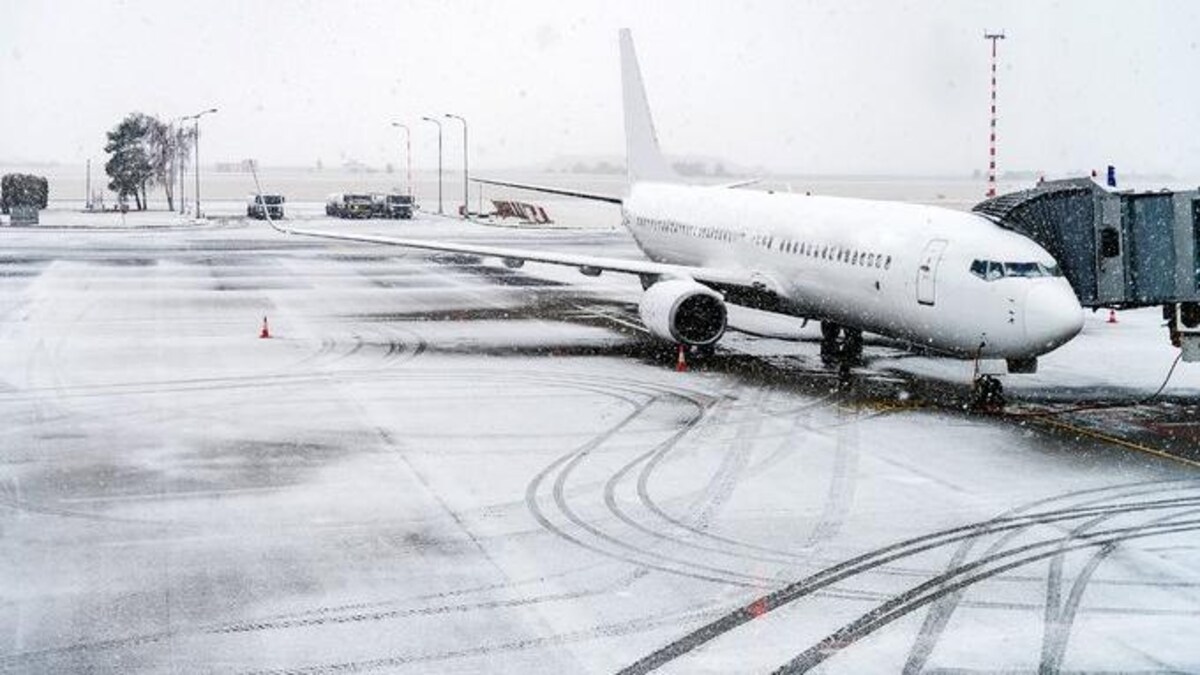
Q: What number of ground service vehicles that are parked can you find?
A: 3